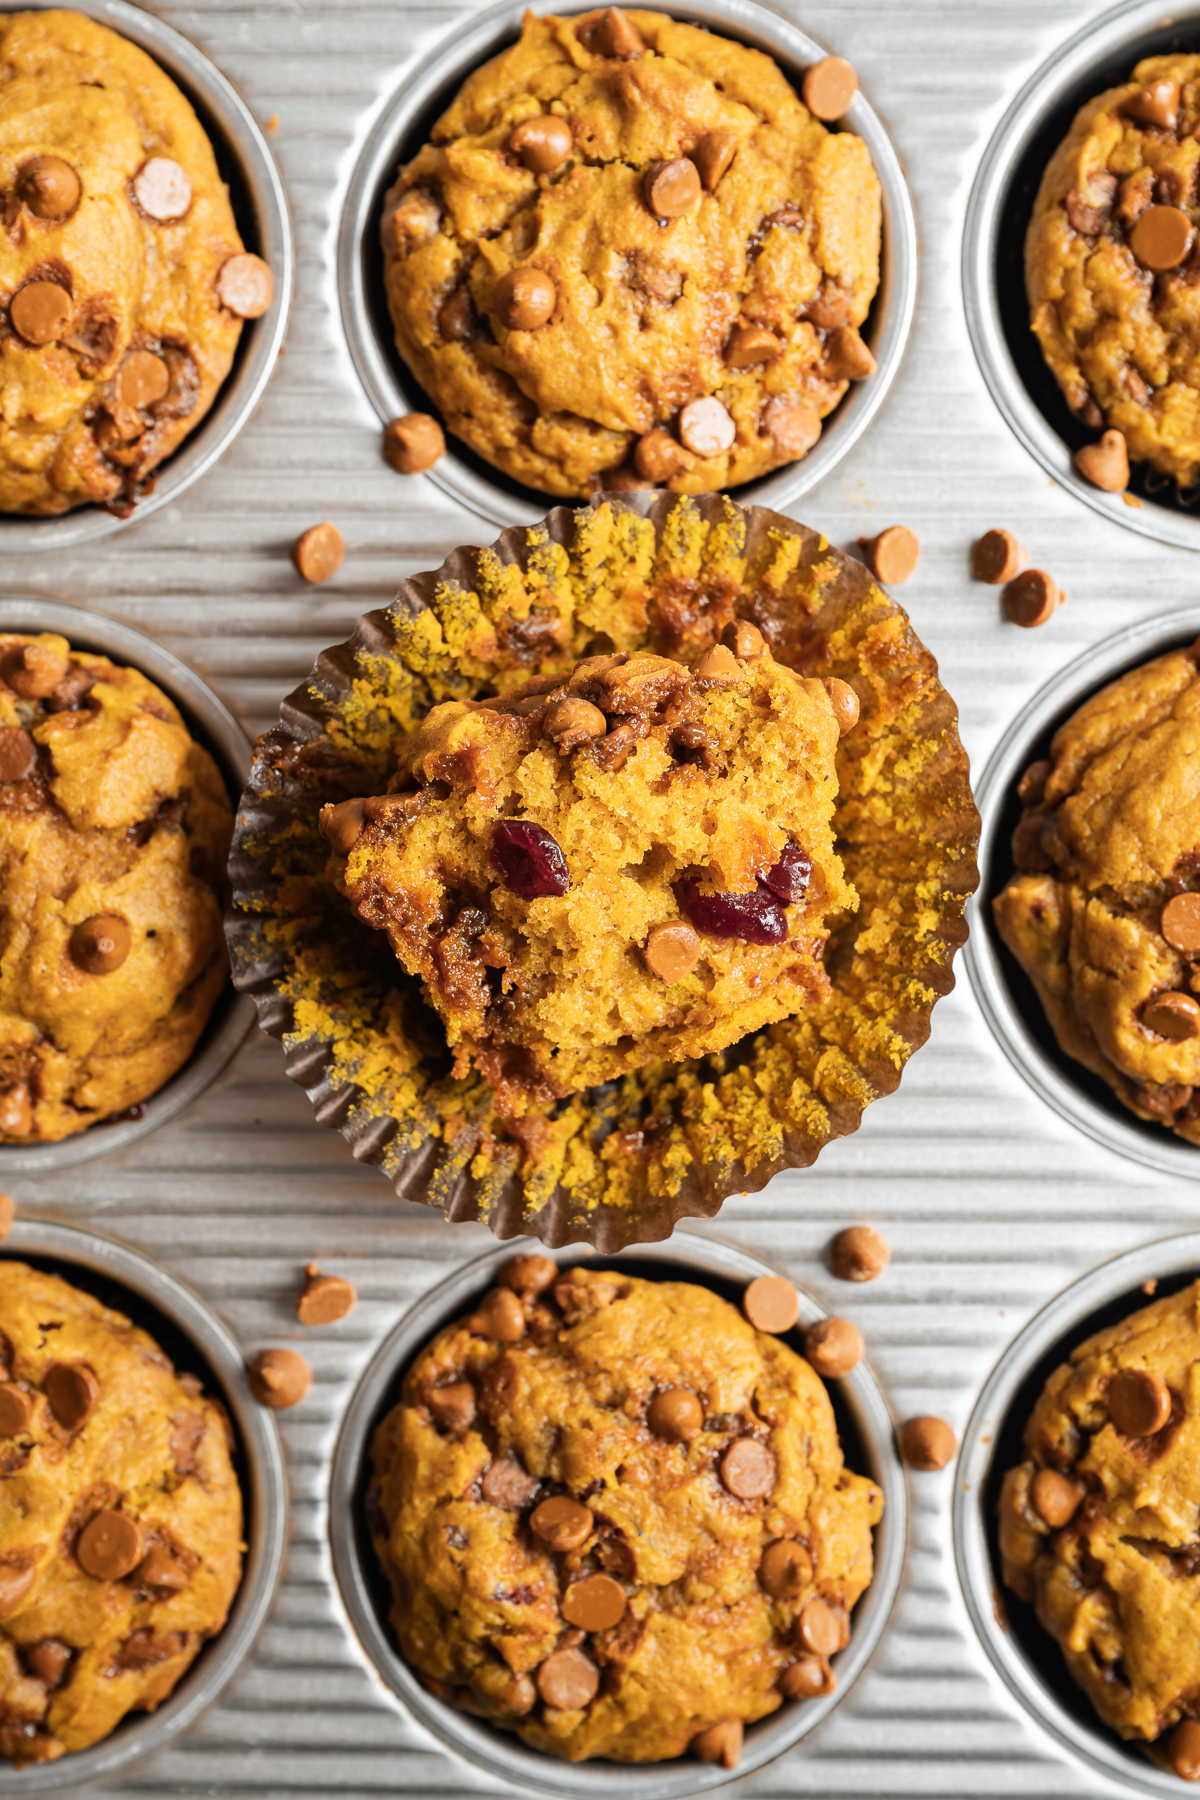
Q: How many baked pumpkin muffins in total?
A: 9